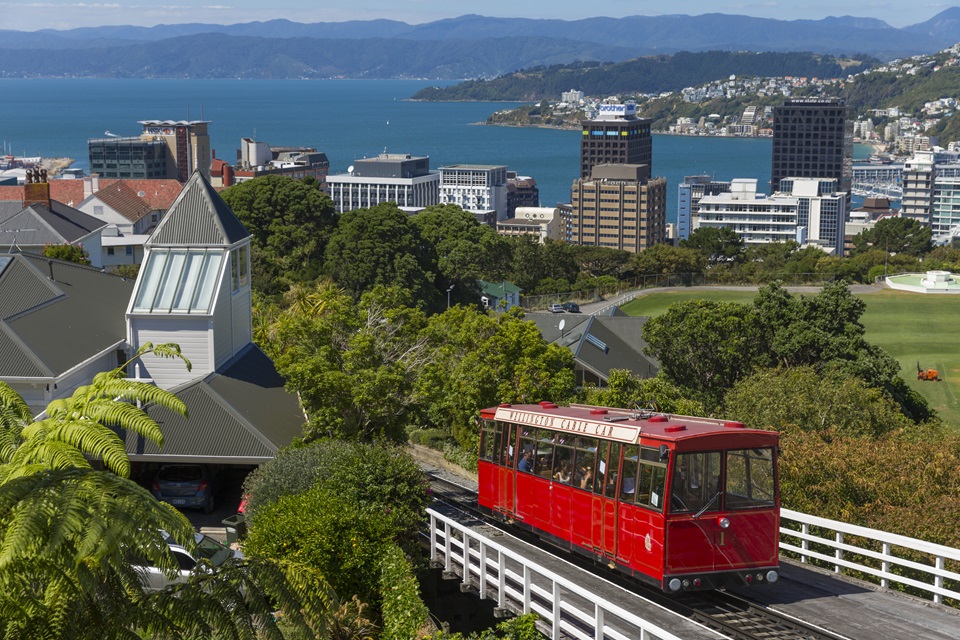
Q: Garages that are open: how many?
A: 1